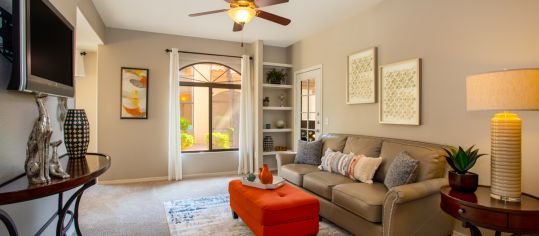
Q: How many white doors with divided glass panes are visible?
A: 1